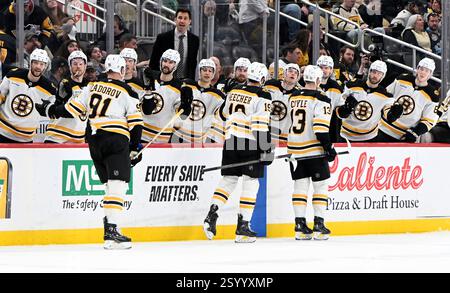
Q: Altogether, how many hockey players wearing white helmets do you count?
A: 13